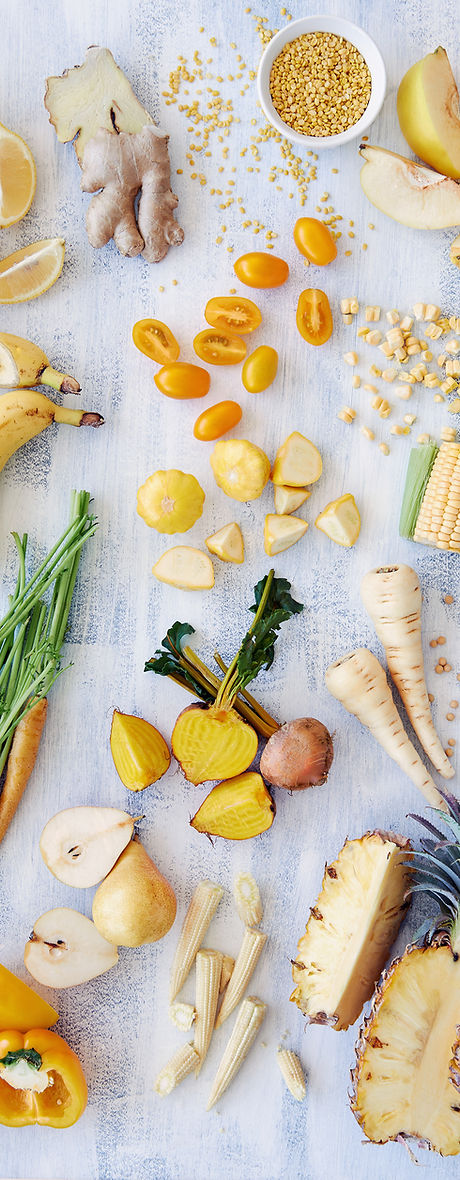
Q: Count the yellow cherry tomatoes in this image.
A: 9